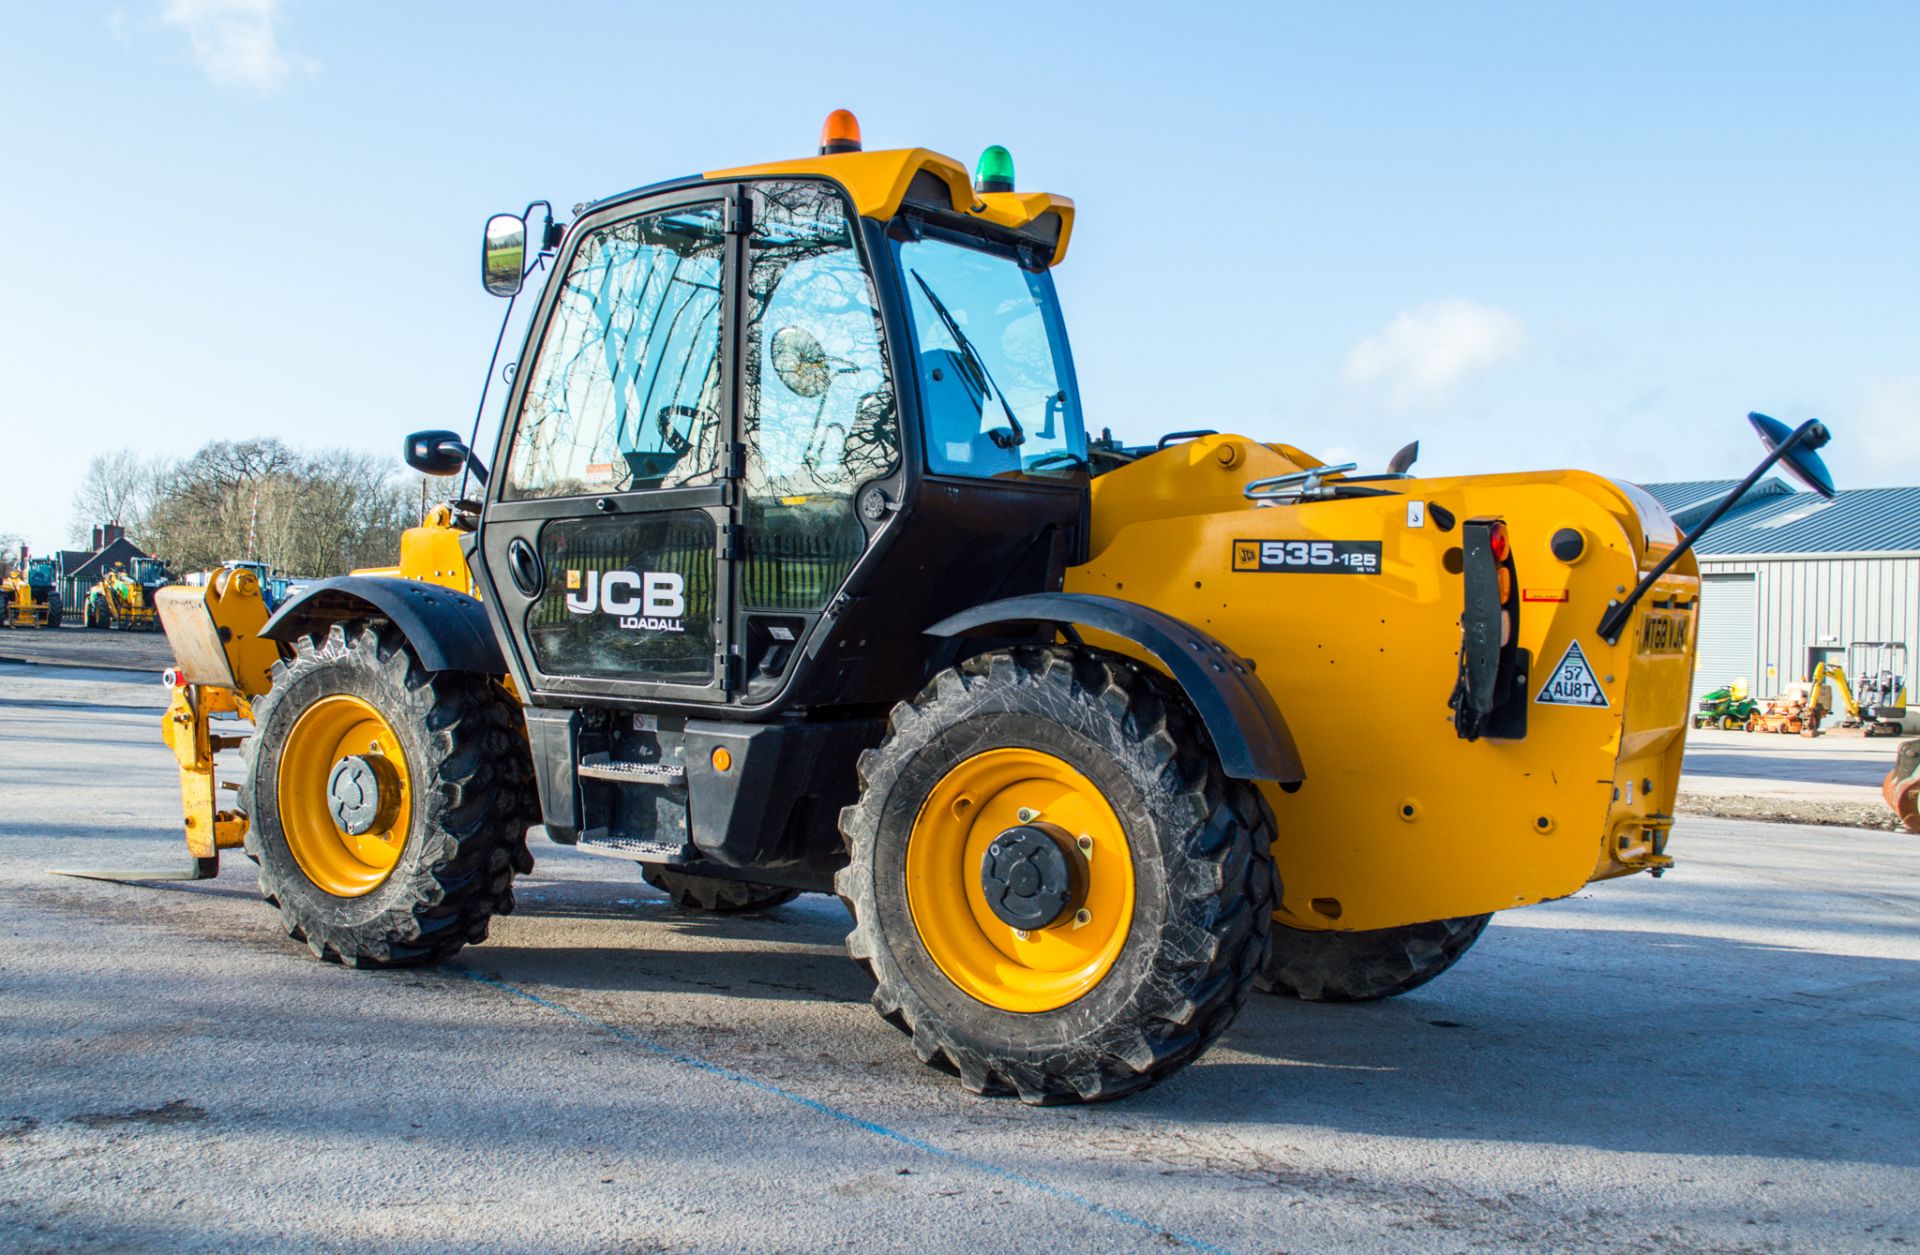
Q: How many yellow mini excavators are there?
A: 1